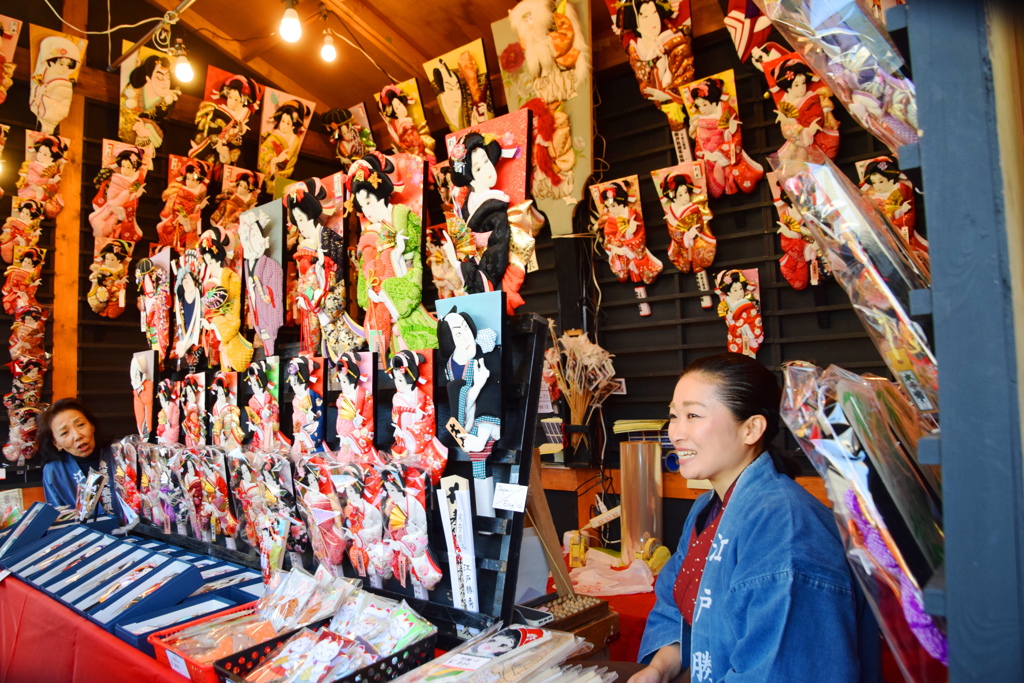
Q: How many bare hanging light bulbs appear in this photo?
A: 3